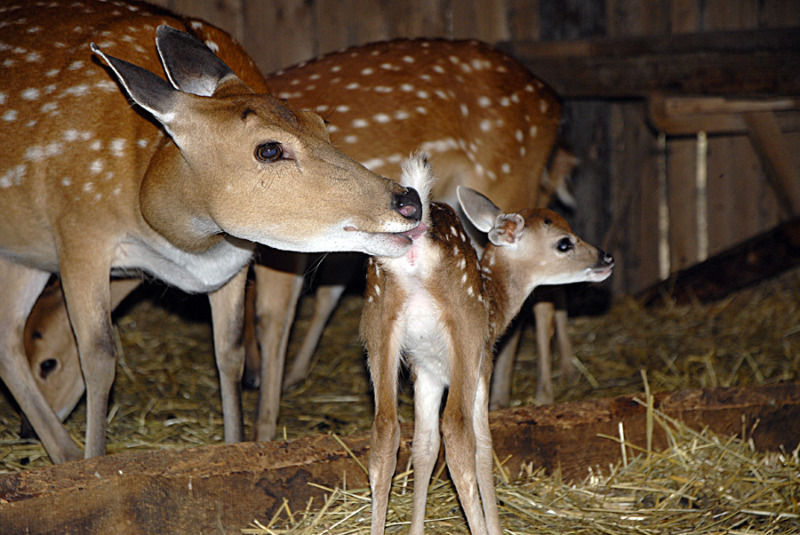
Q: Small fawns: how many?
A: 1